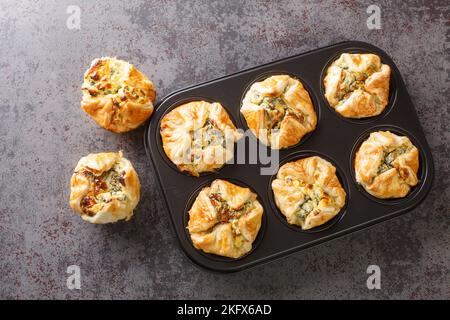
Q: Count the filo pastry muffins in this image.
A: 8